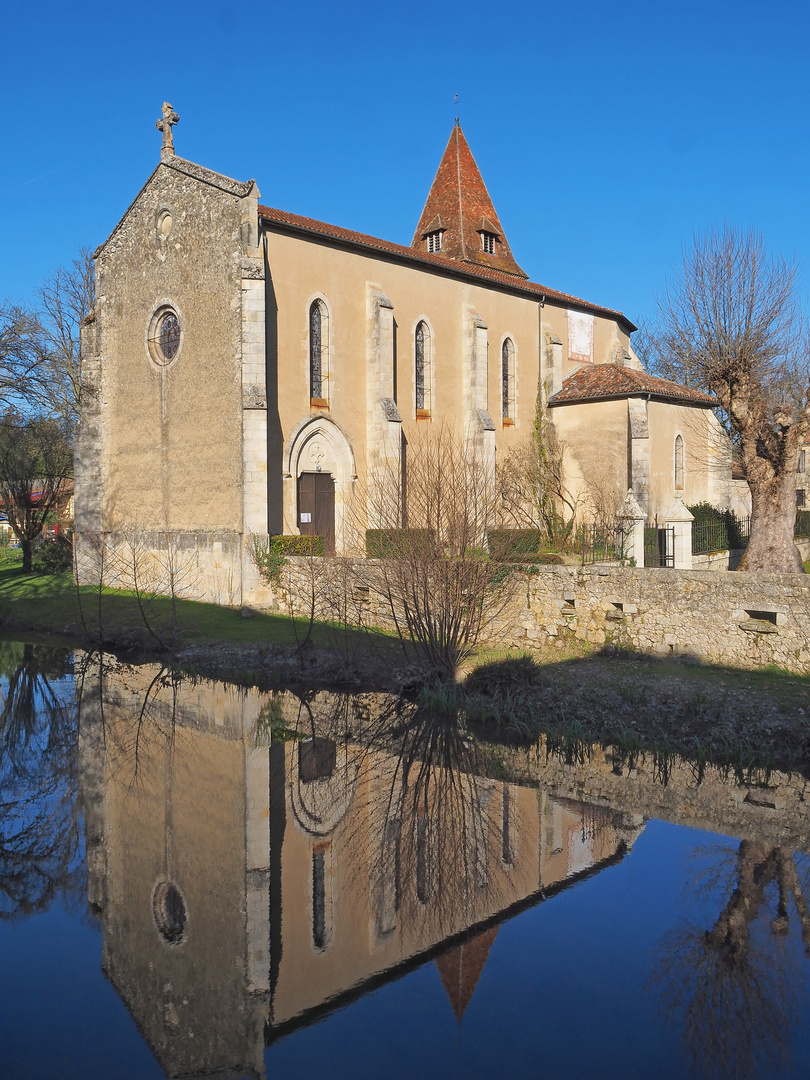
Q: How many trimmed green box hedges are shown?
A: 3